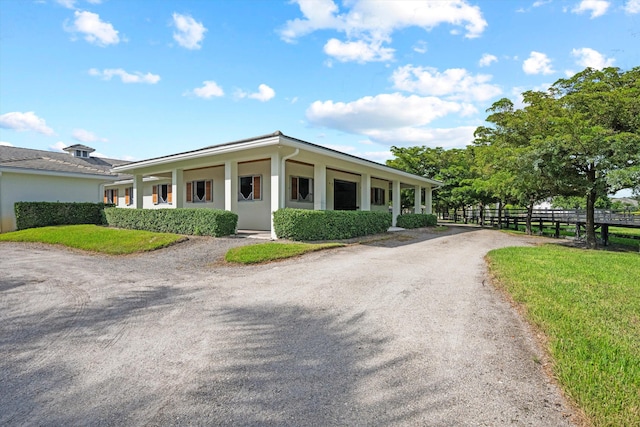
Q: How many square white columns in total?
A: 9